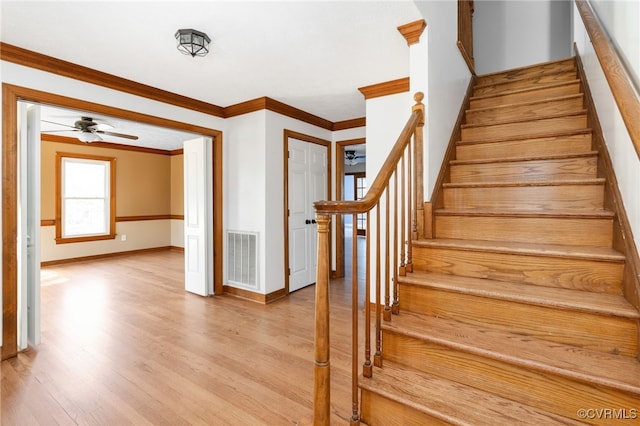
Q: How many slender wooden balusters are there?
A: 8